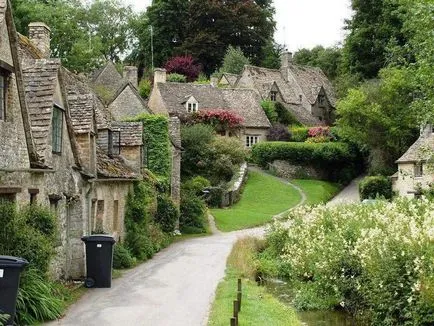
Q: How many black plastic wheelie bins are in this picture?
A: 2